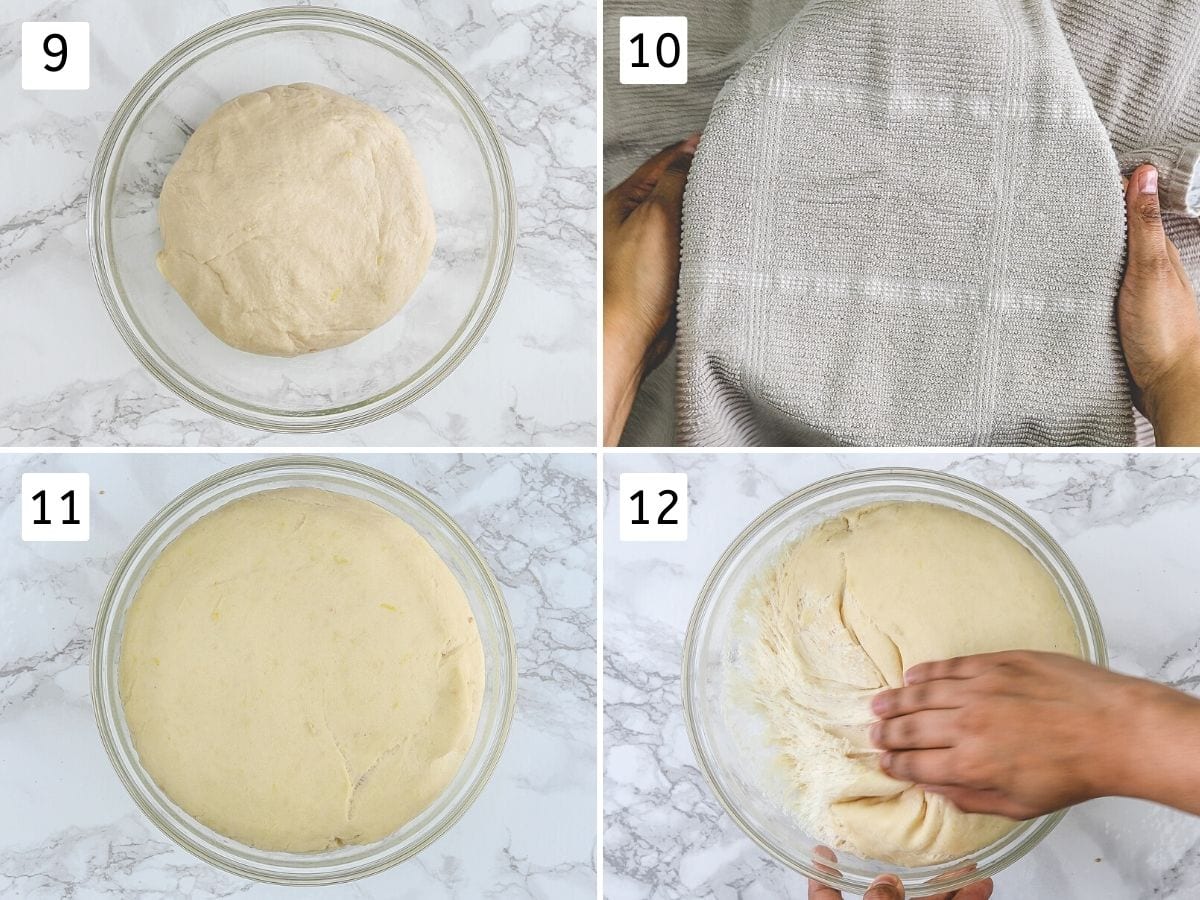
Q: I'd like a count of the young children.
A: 0